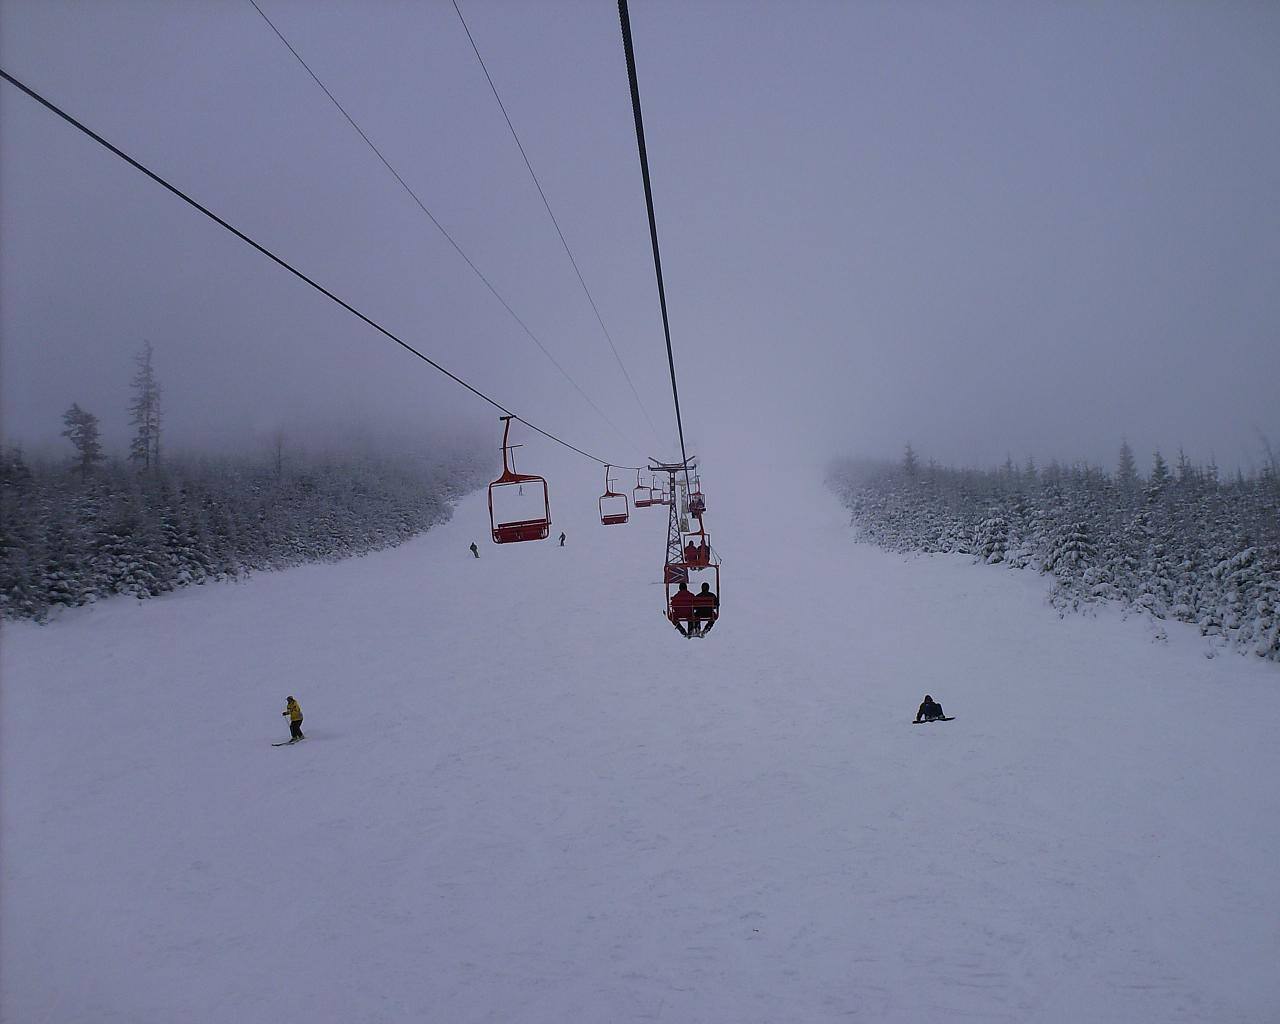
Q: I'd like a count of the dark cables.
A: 4